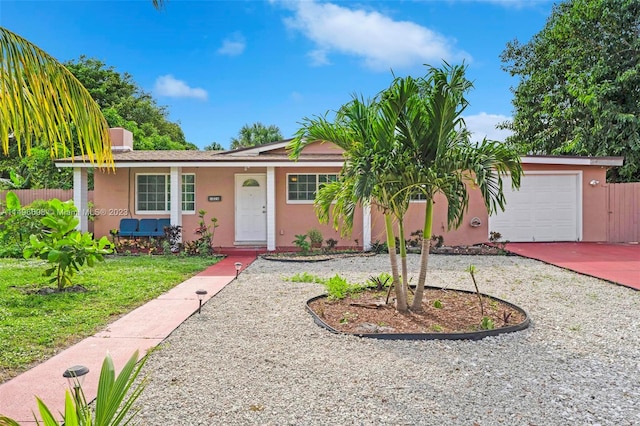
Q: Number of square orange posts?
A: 0